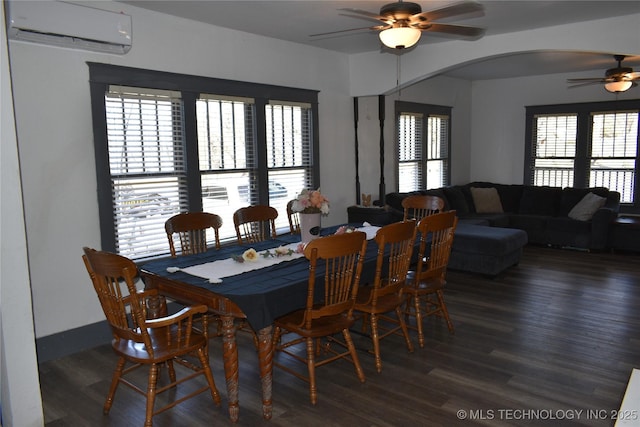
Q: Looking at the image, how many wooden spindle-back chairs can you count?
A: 8